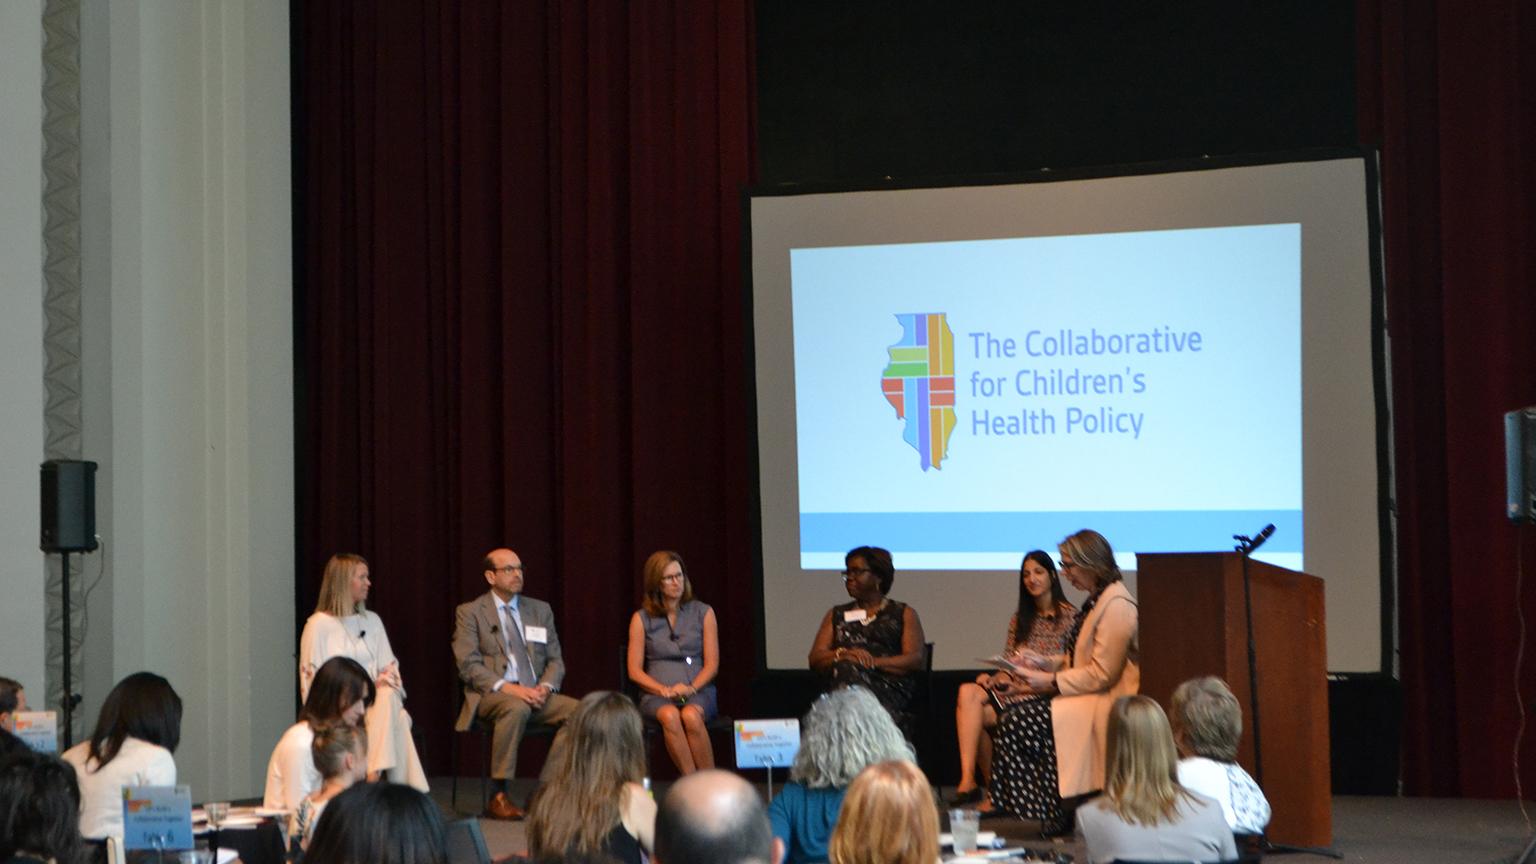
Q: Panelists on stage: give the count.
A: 6